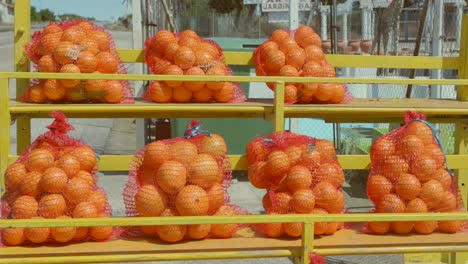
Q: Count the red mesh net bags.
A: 7